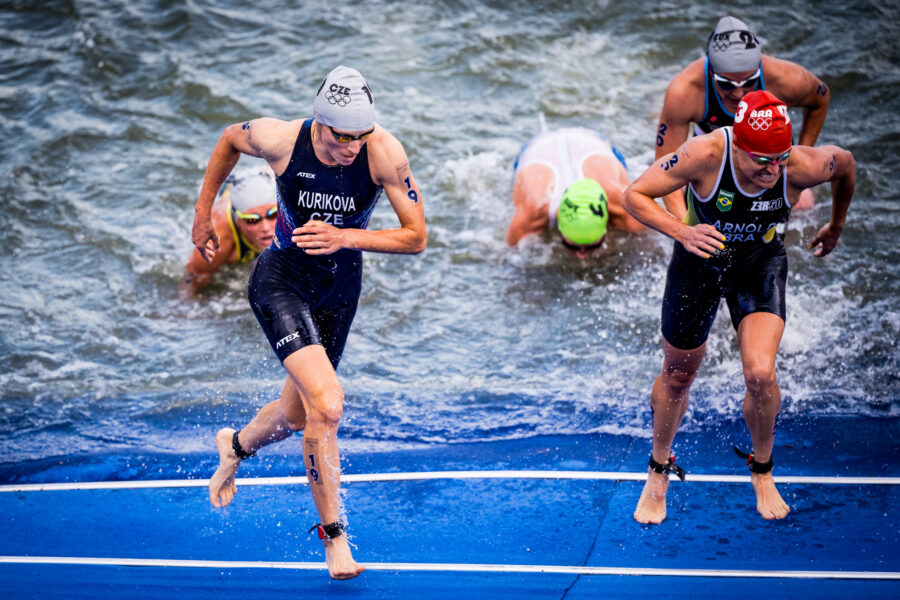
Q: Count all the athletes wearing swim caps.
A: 5